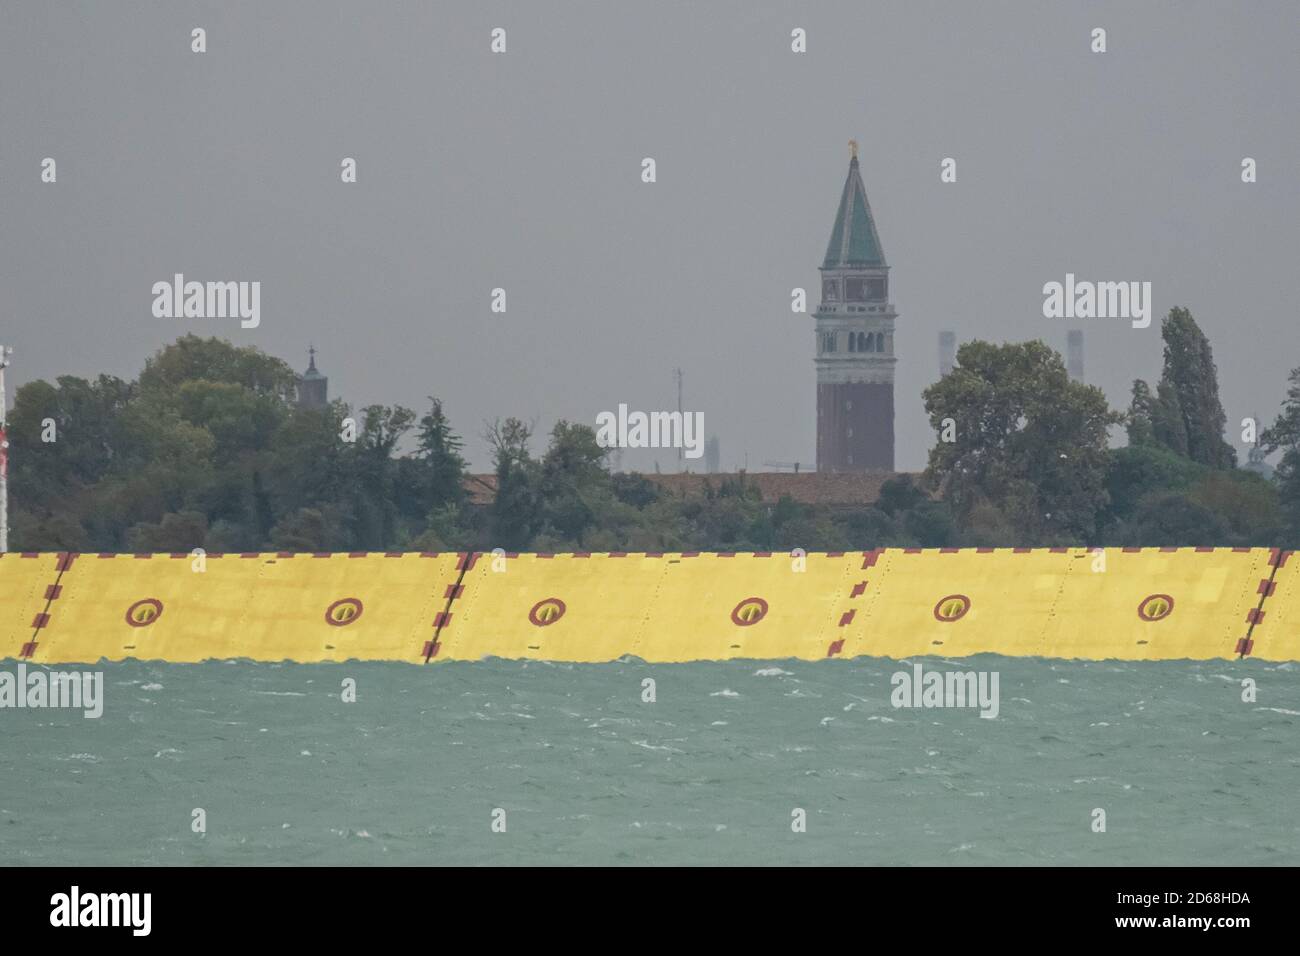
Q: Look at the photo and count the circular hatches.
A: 6